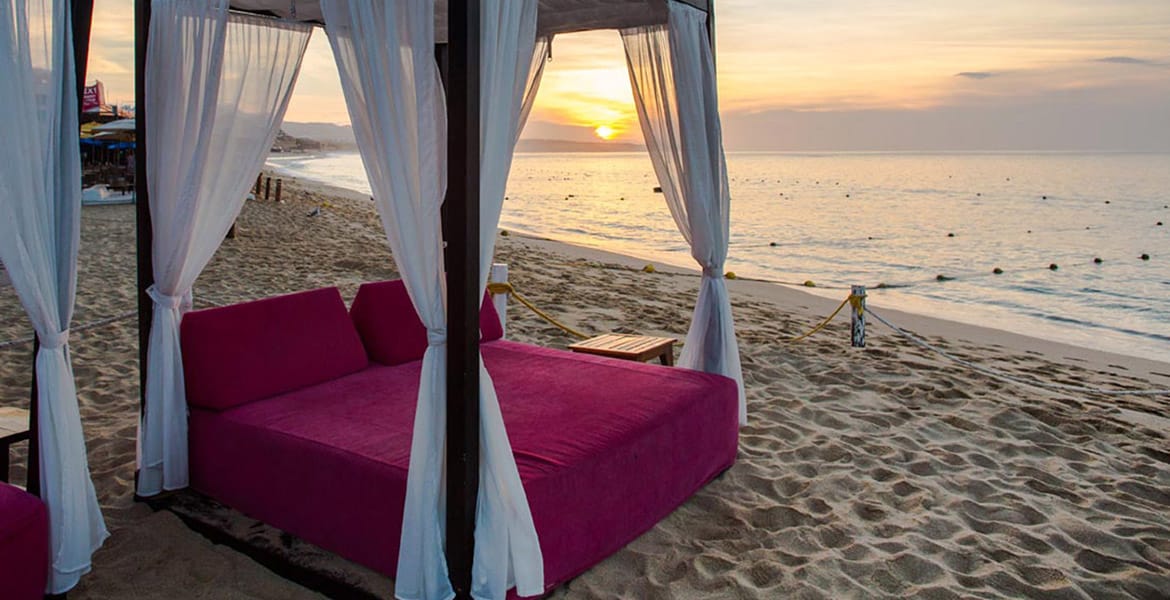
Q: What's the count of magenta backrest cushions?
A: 2